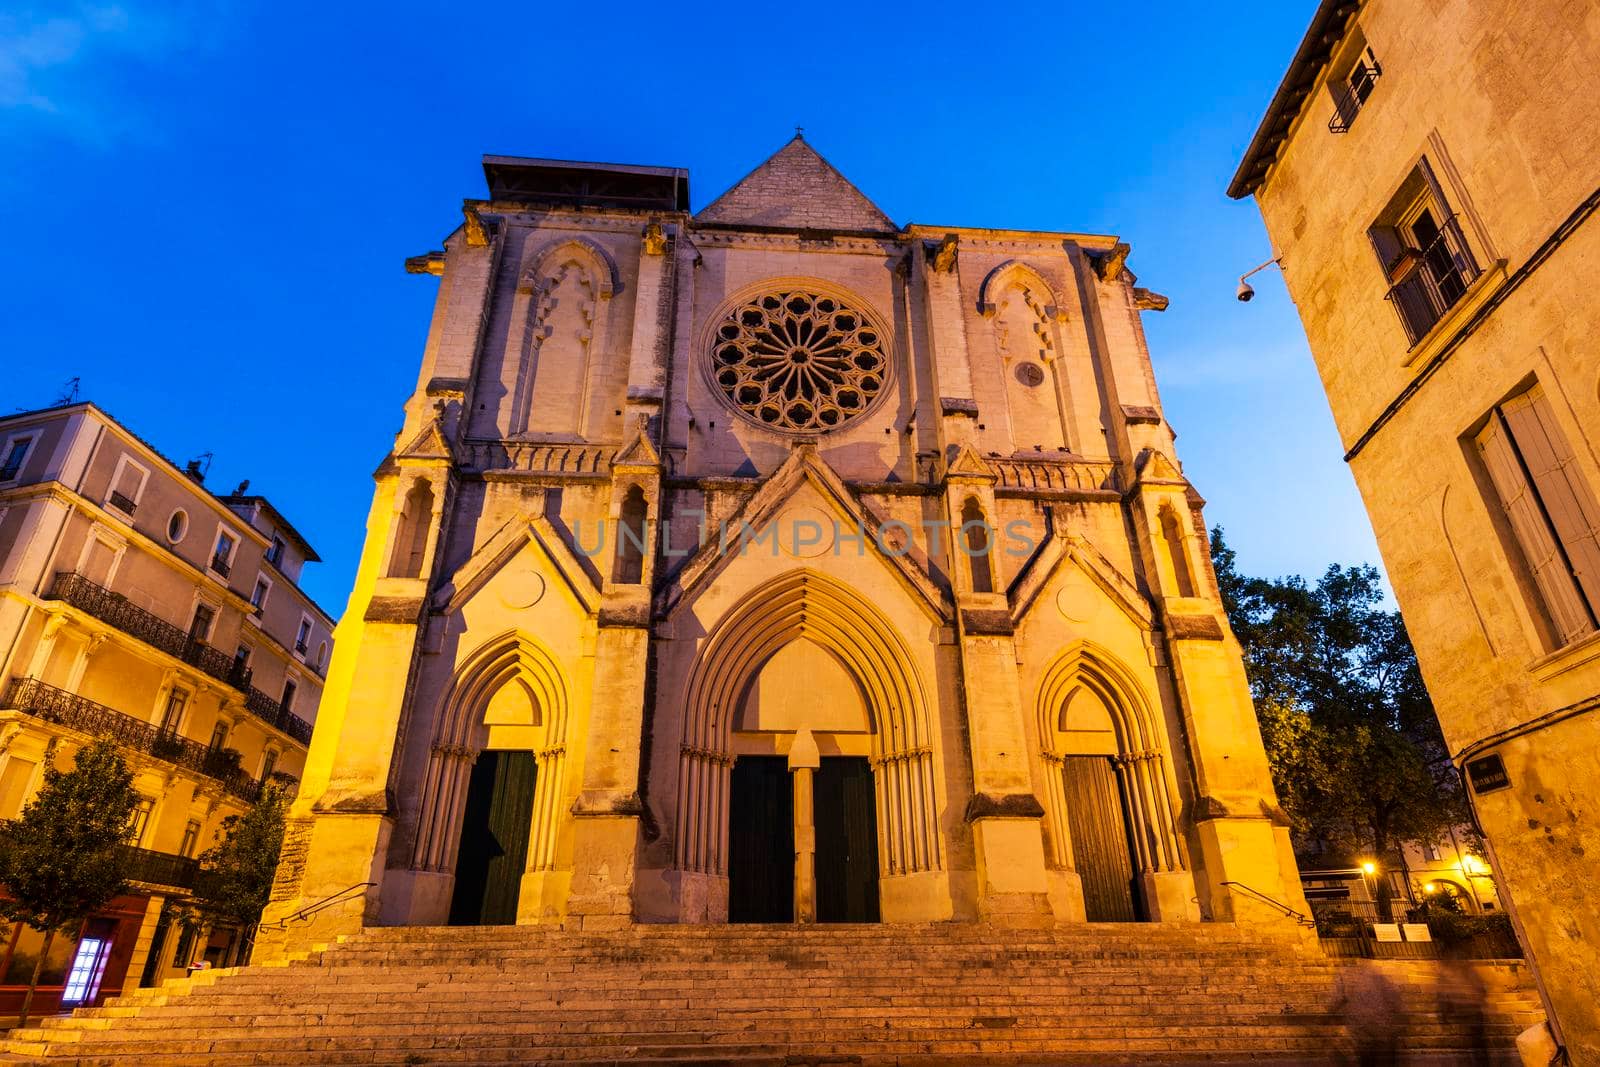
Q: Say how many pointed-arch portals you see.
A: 3